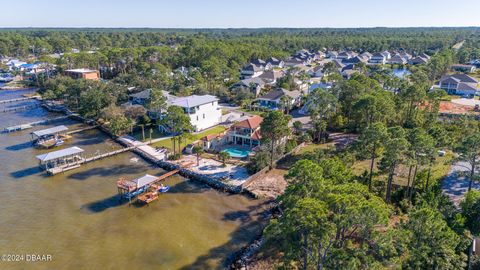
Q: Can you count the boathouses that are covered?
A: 3